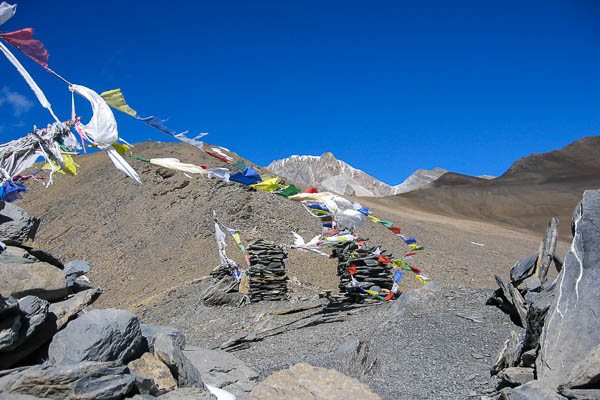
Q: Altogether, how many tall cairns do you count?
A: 2